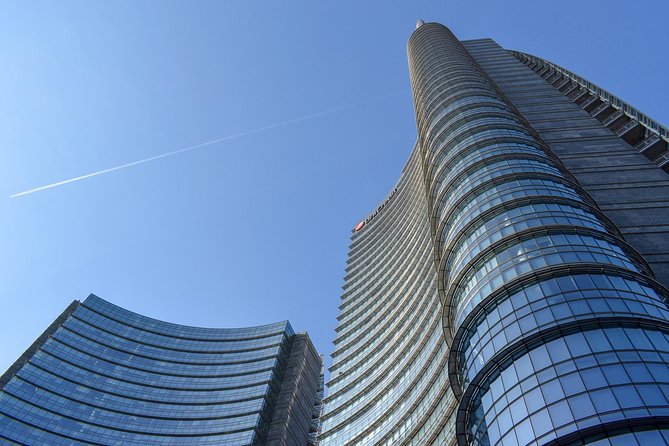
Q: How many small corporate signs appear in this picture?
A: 1